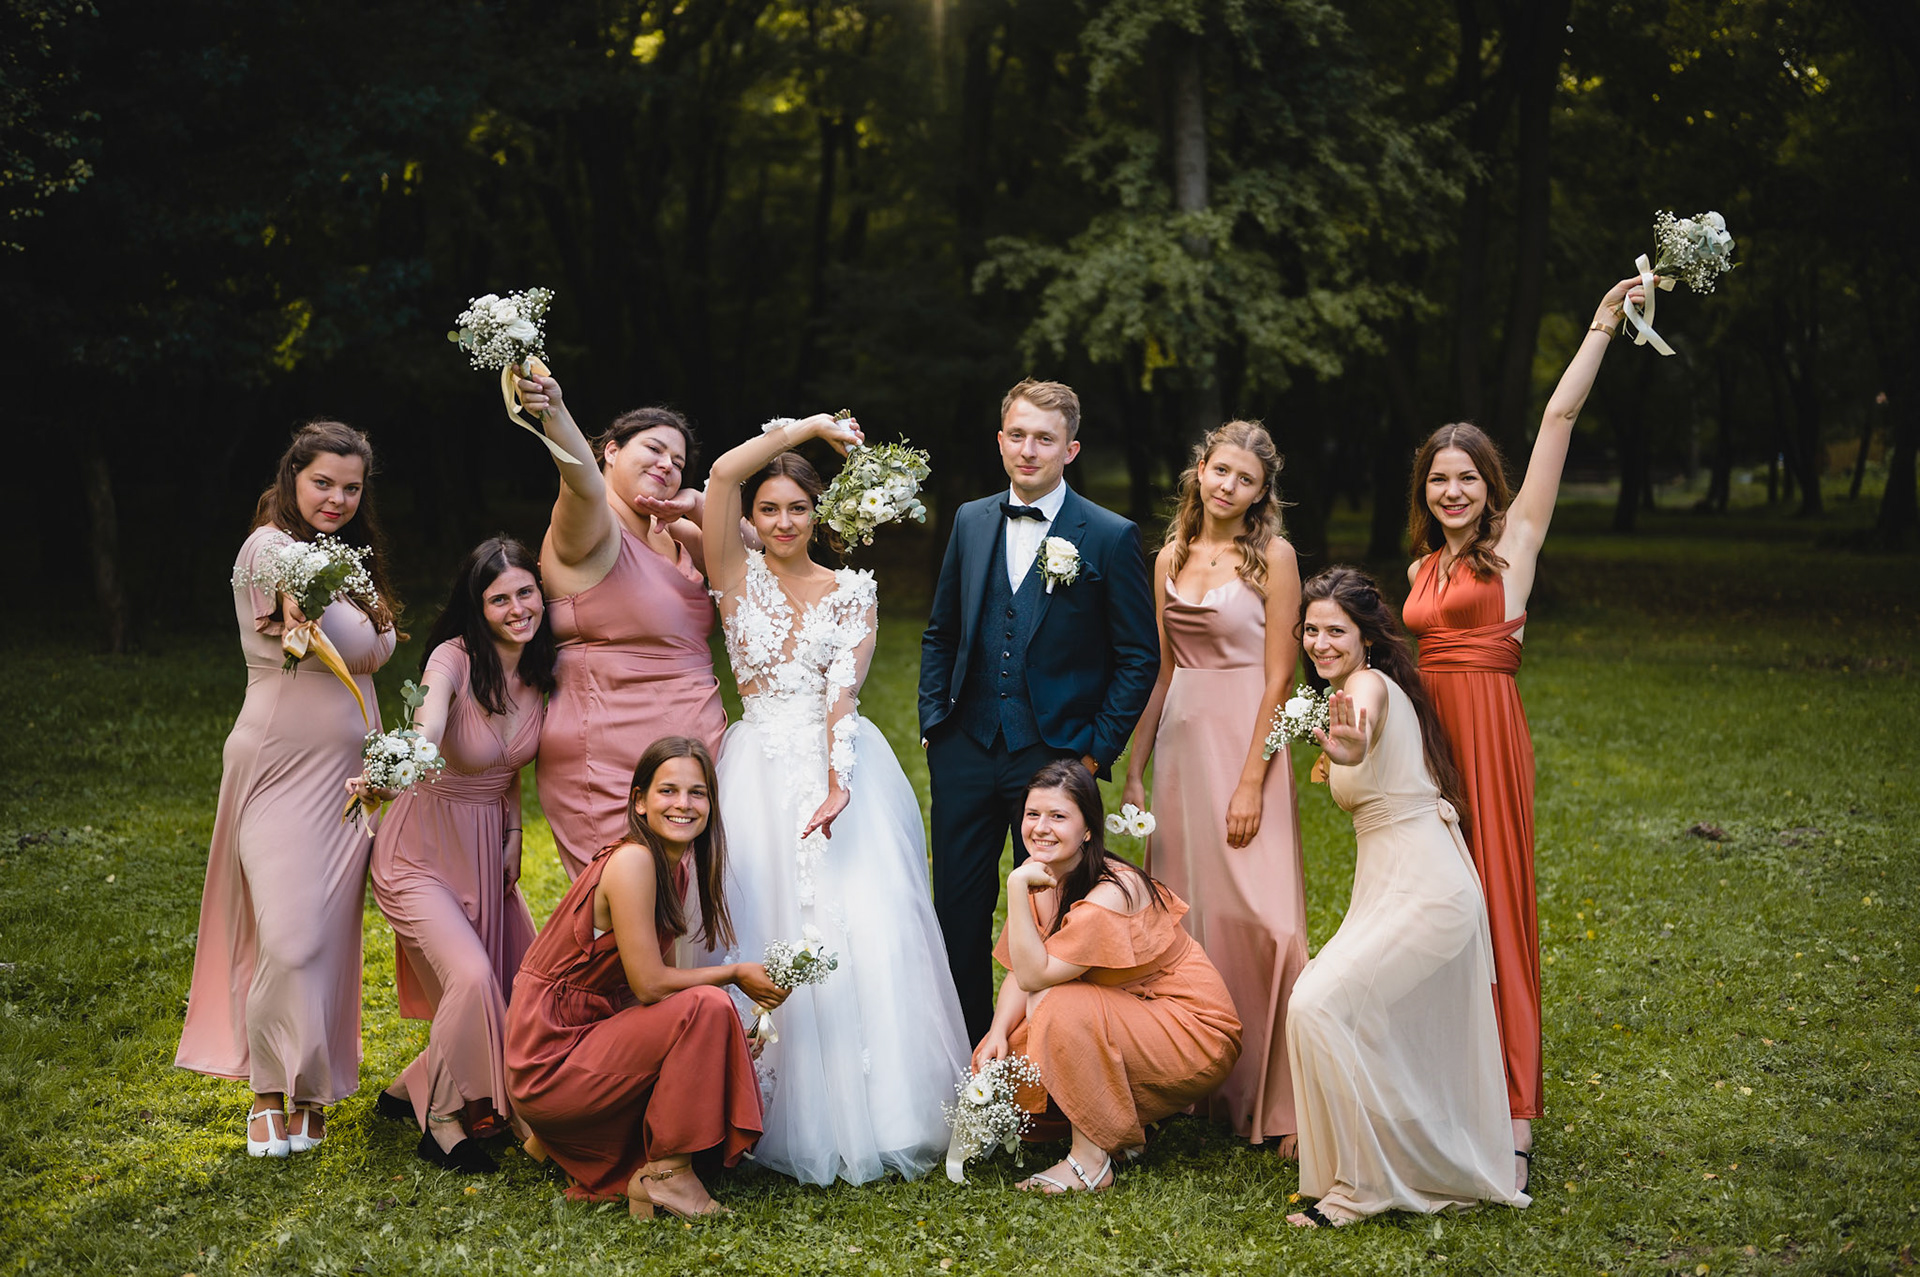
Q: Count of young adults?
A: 10